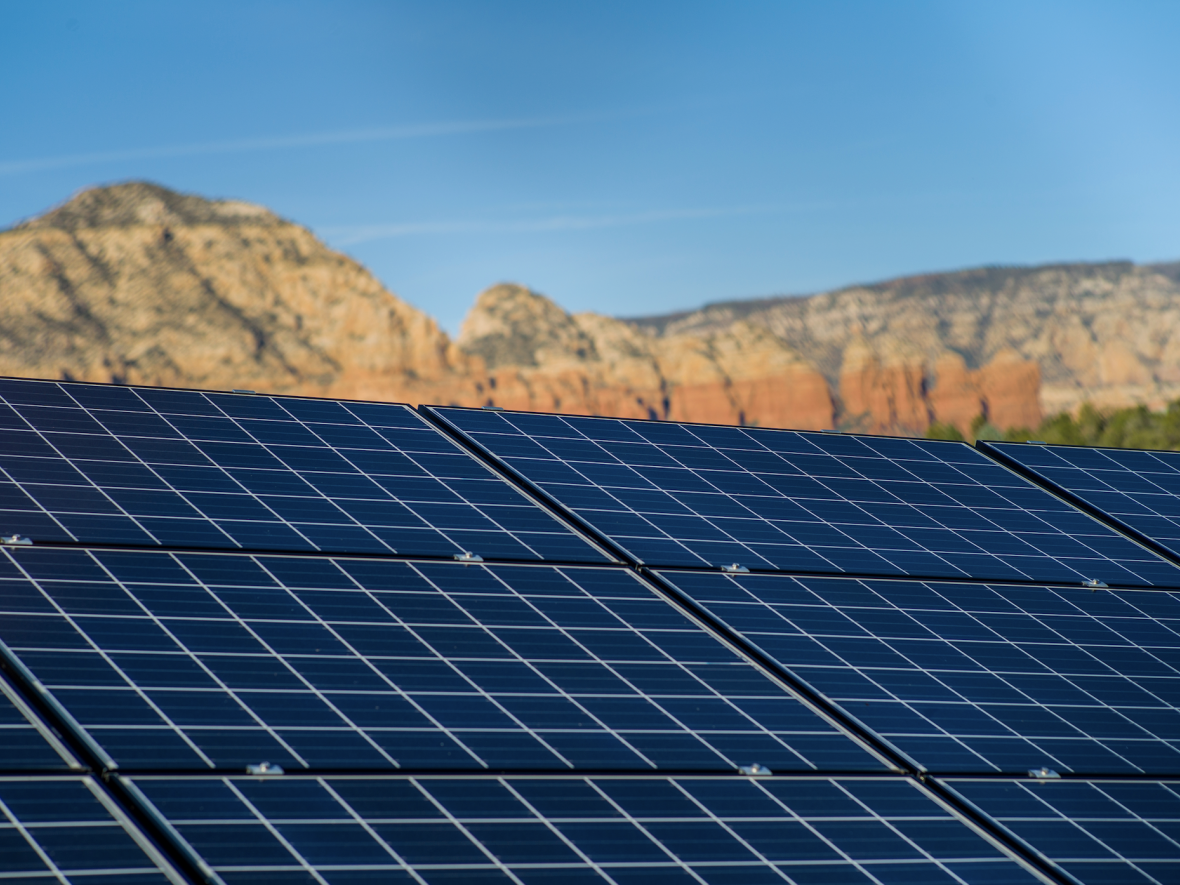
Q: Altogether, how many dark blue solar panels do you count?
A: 9